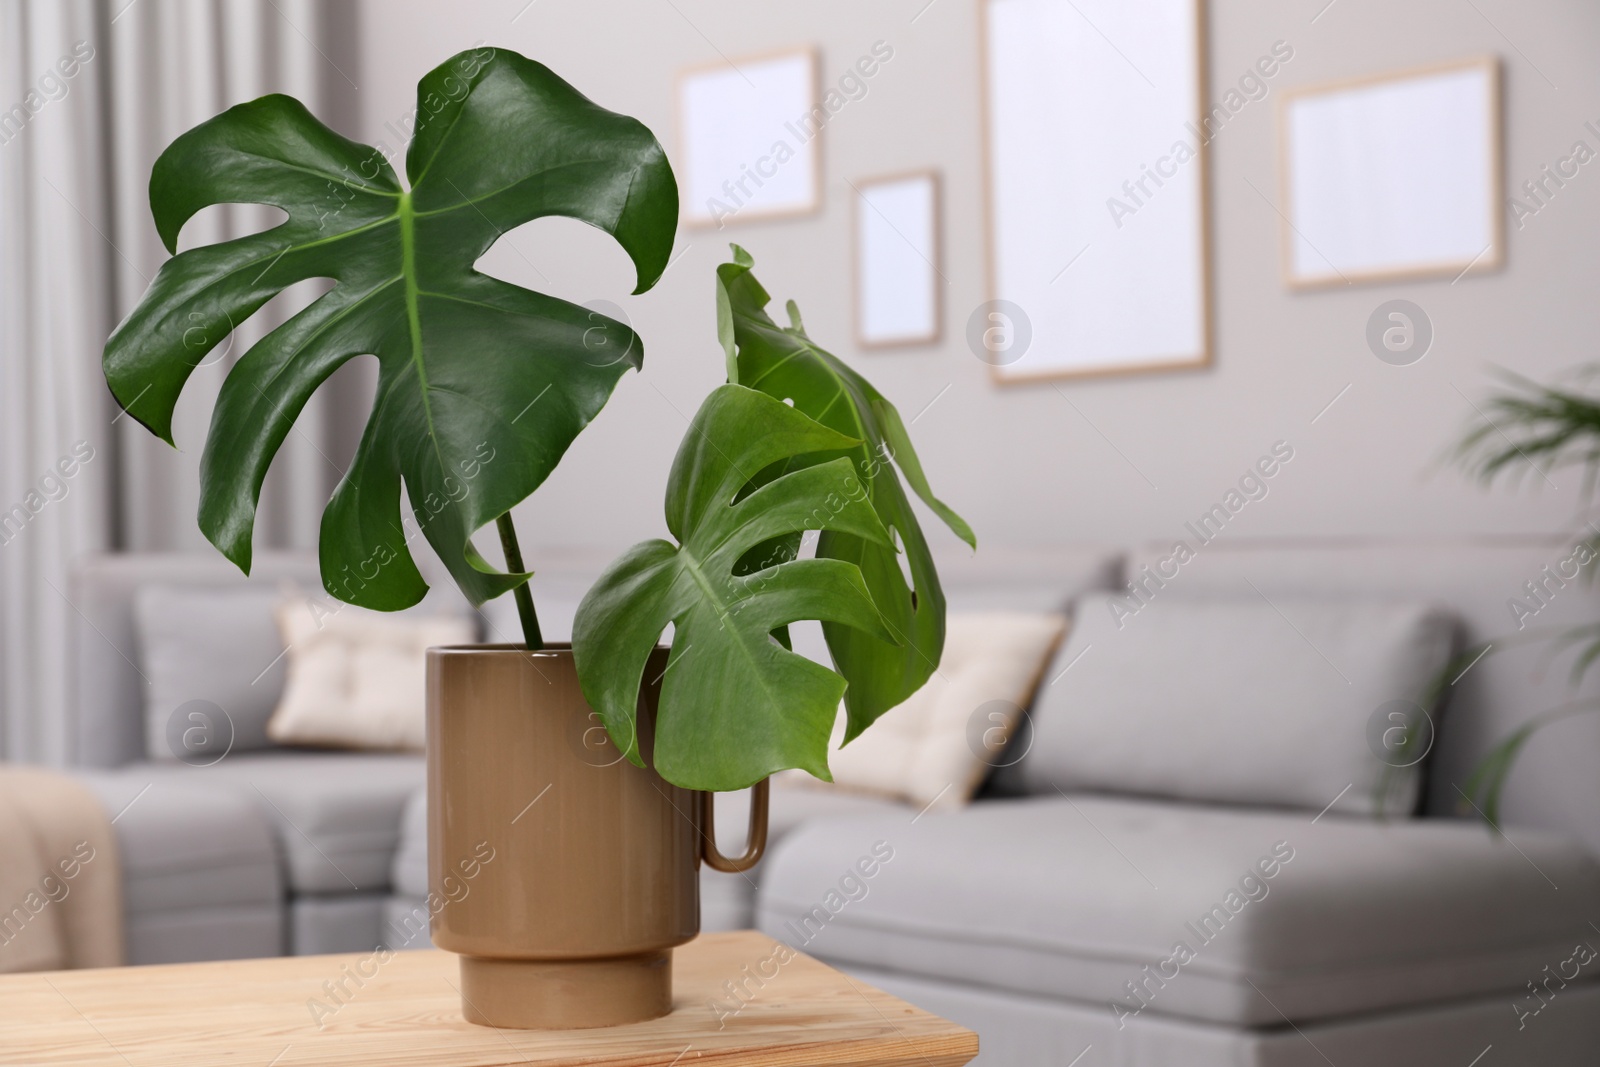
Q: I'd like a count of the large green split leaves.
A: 3